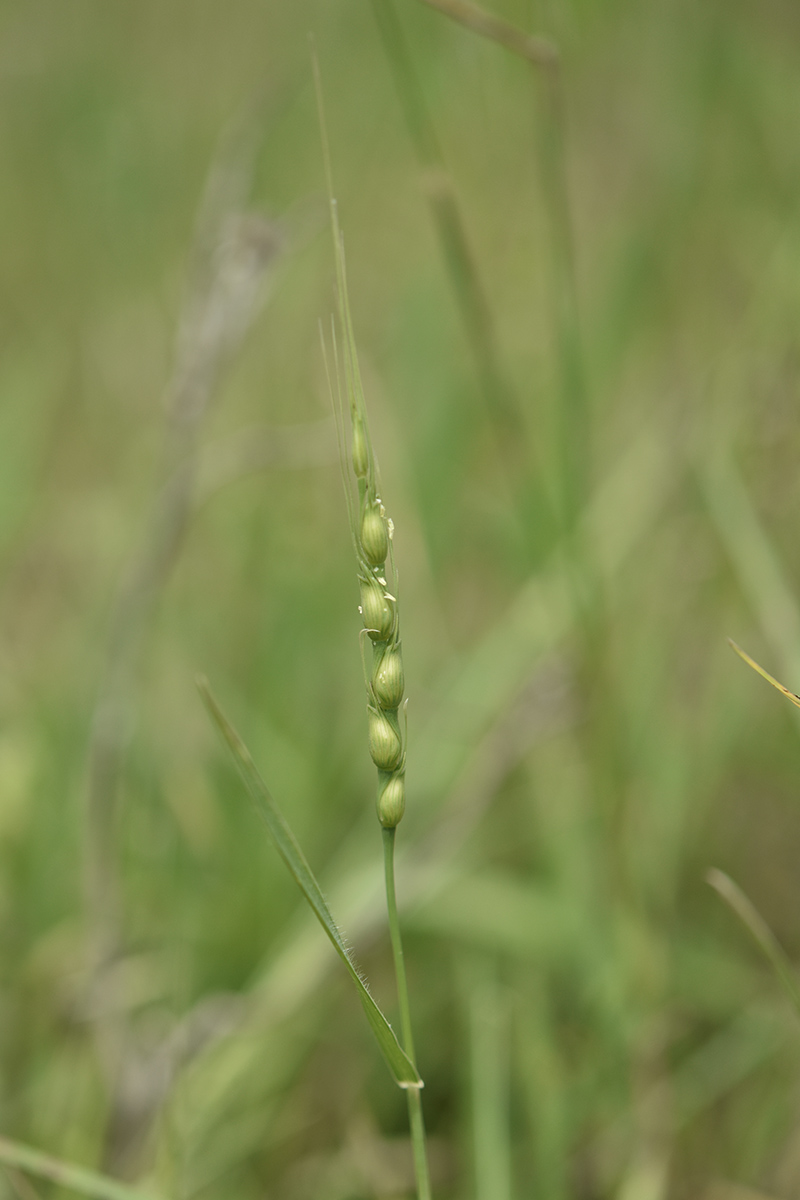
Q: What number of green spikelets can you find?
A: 6